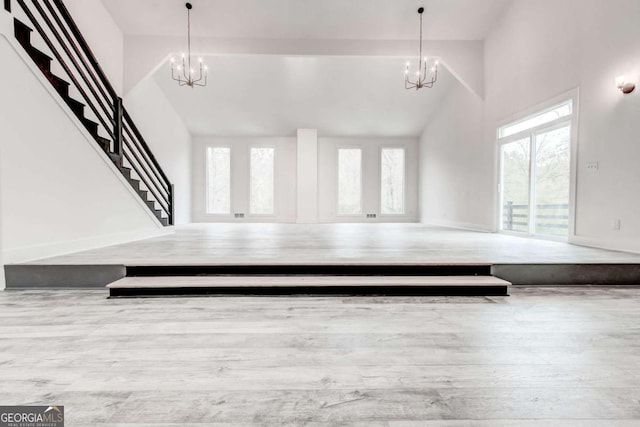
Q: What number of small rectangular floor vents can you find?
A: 2